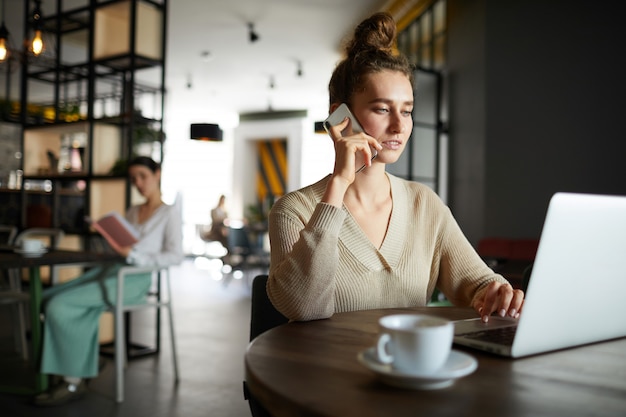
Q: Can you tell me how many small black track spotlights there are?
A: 4